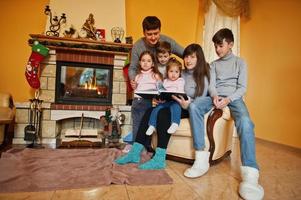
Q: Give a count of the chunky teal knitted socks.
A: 2